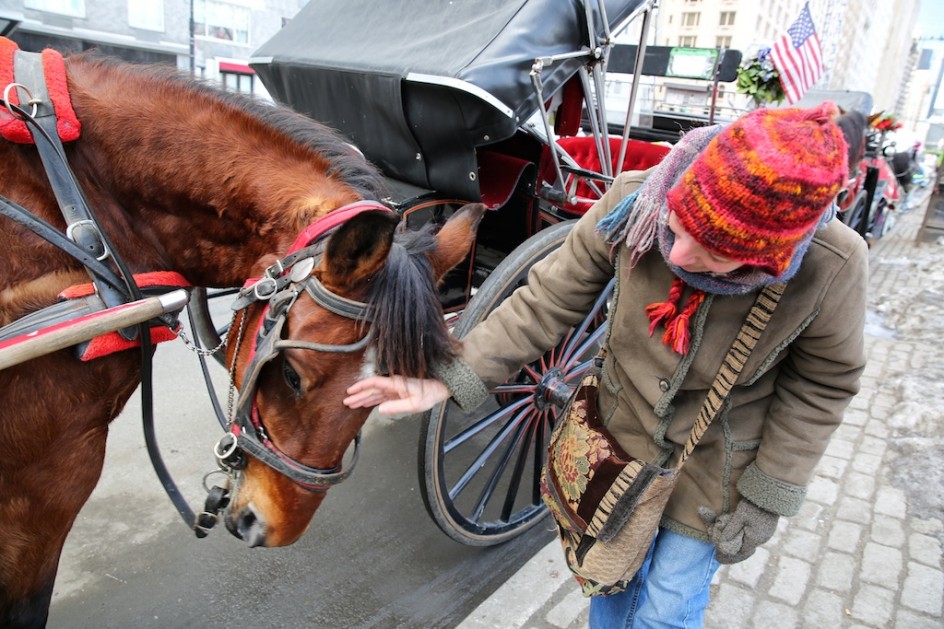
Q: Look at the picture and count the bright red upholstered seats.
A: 1